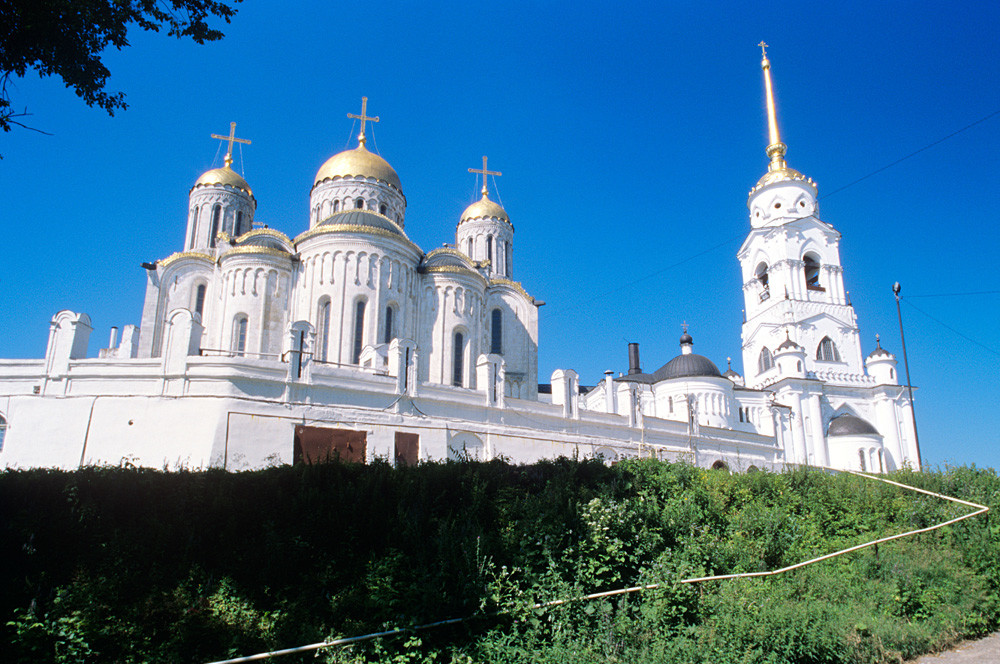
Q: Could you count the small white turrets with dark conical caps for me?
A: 3